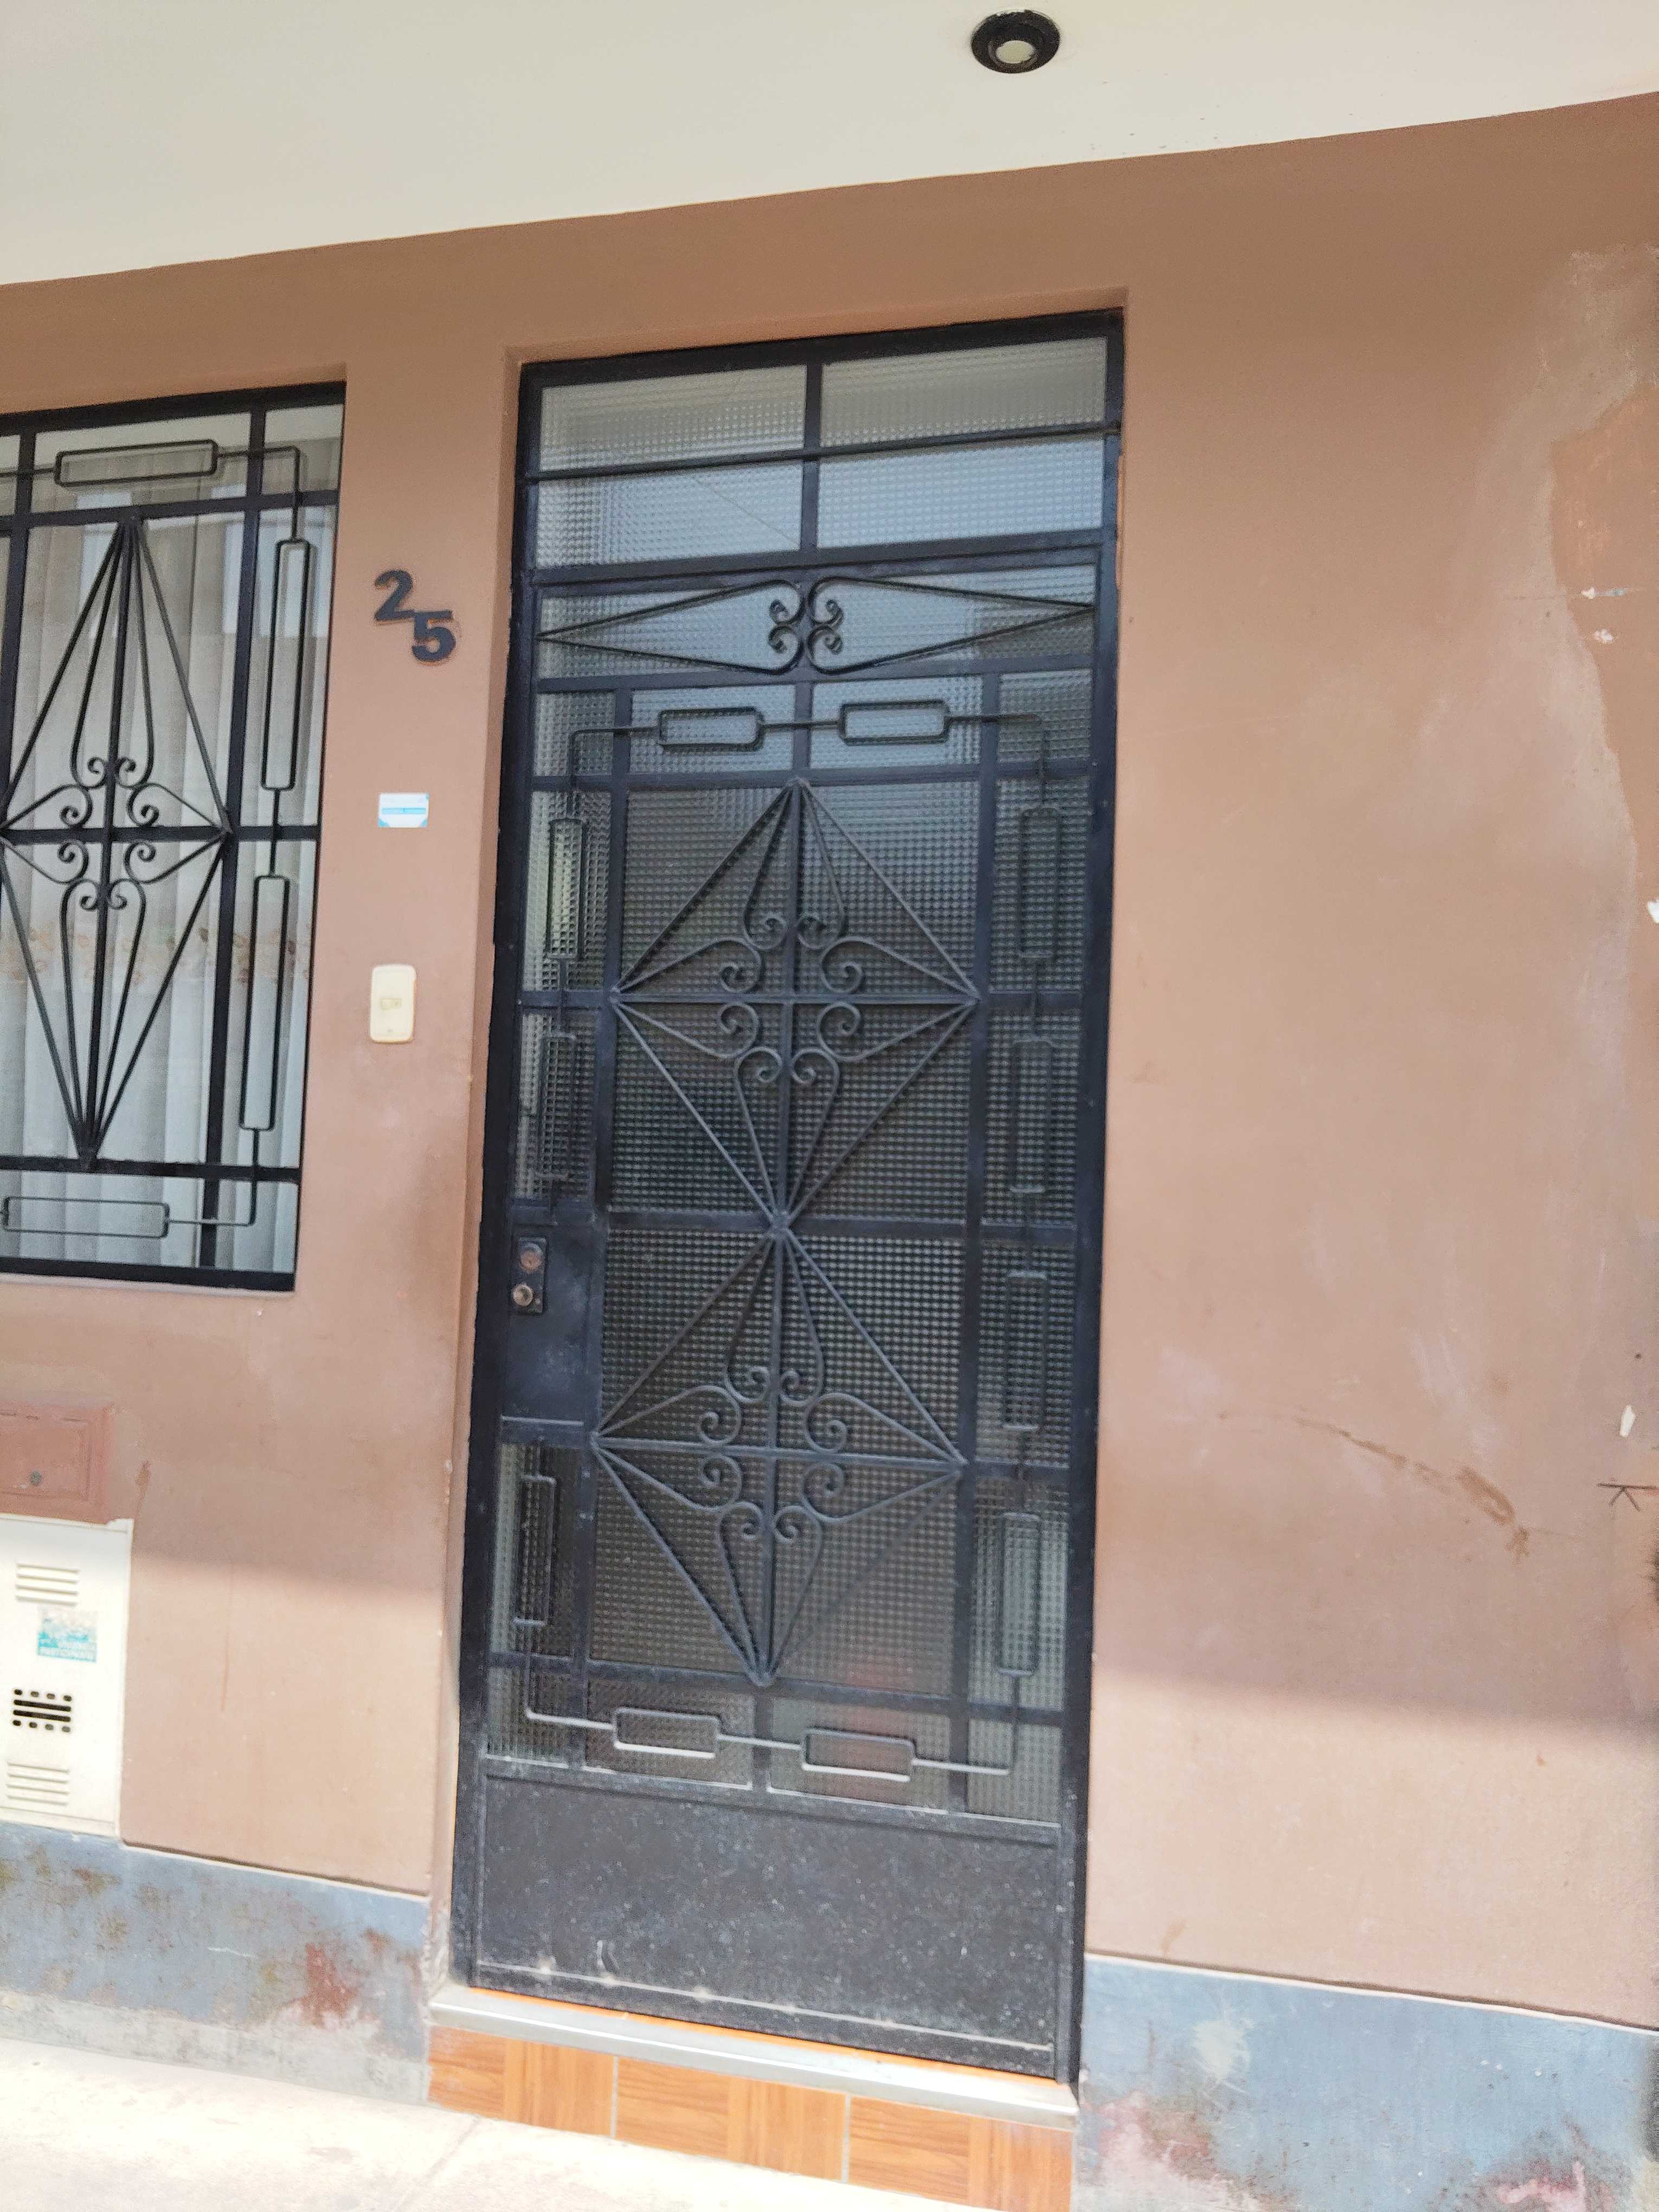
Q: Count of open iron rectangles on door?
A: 11